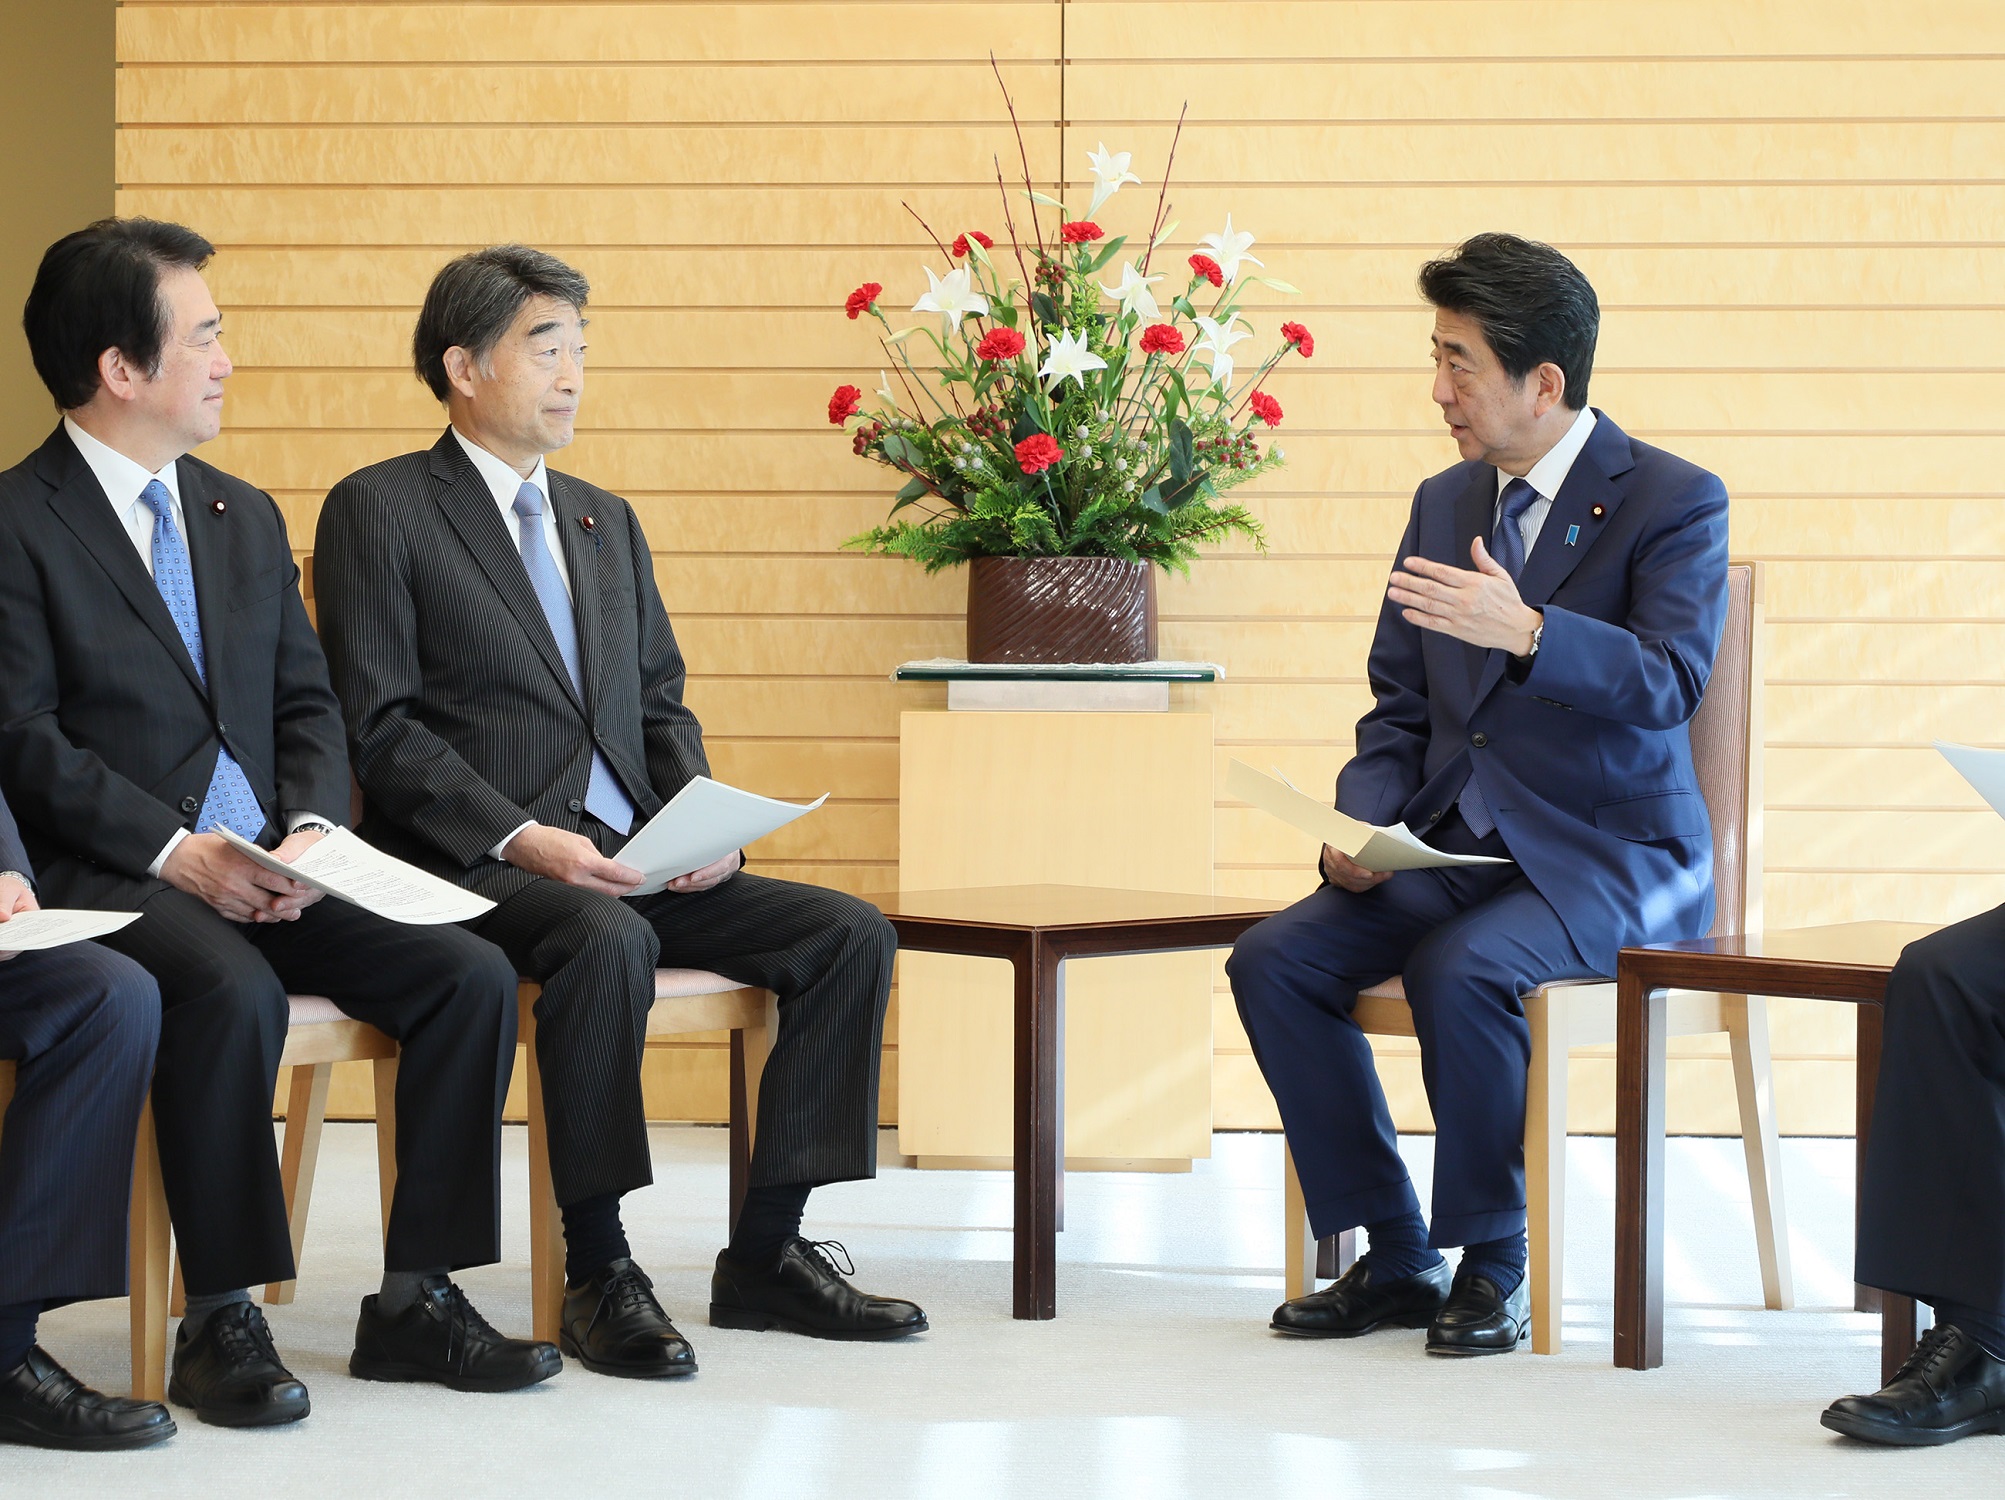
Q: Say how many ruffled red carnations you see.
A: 10